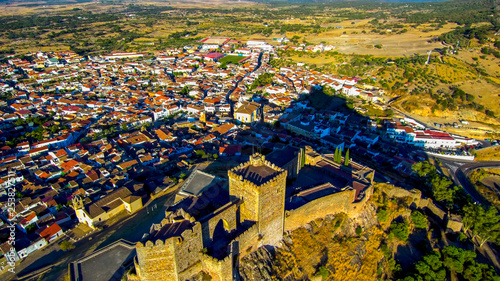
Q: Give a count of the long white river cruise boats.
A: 0